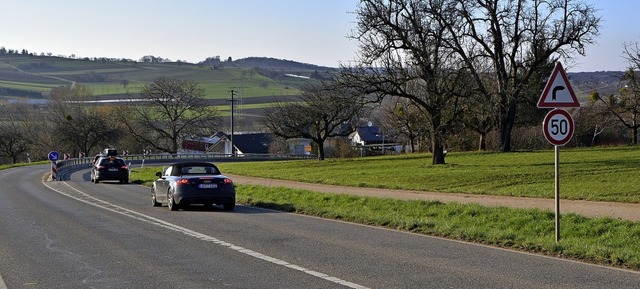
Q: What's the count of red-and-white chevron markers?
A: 4